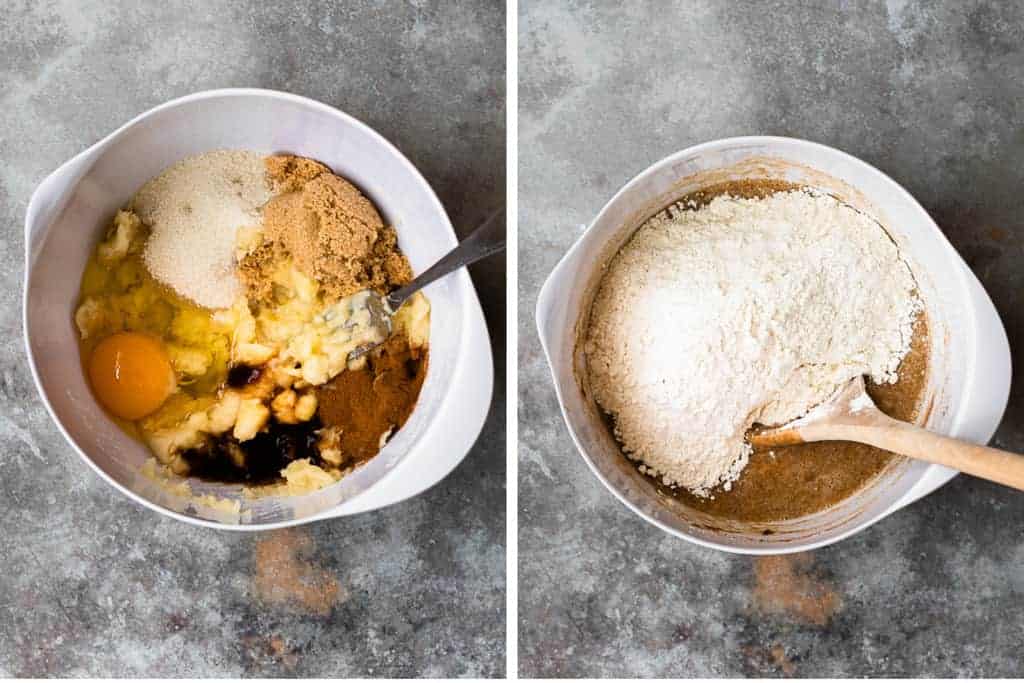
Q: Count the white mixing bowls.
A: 2